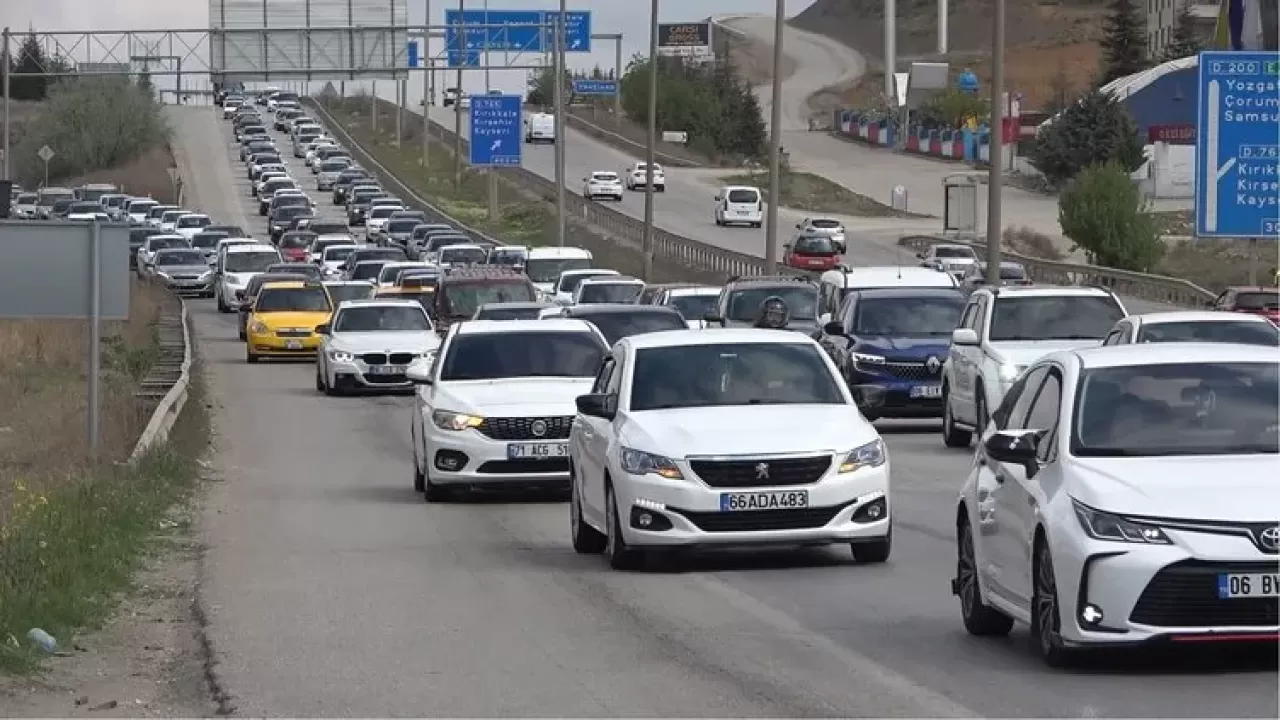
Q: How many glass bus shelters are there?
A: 1